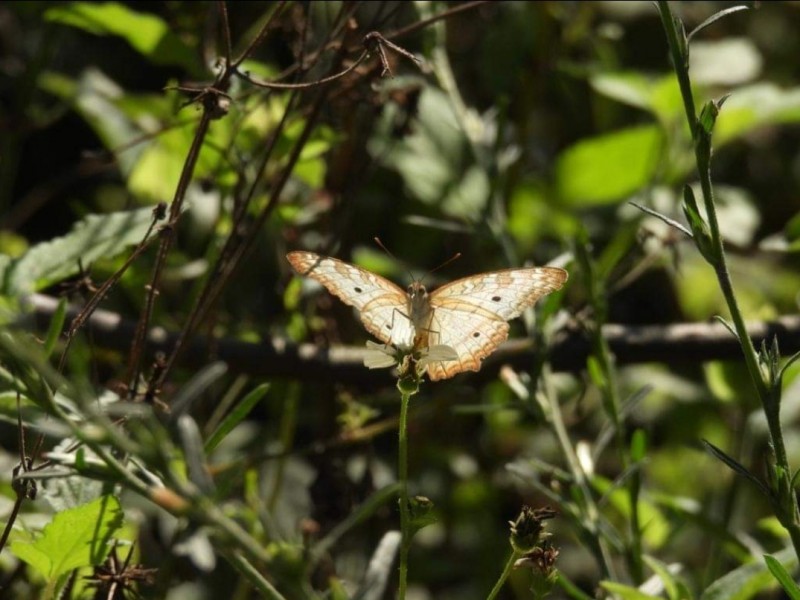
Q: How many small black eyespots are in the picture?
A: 4